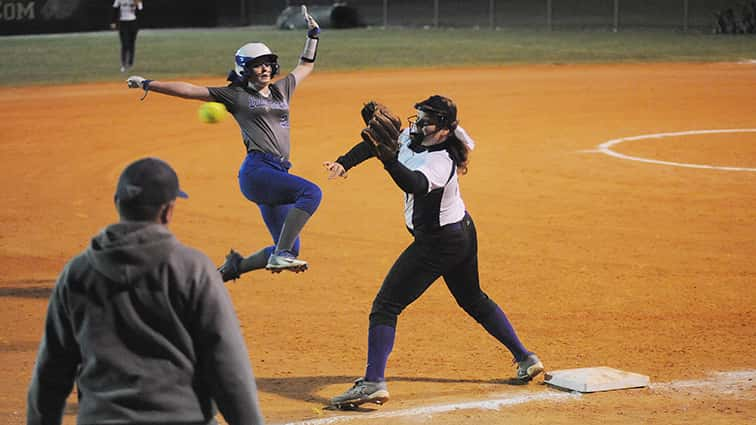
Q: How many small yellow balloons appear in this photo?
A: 0